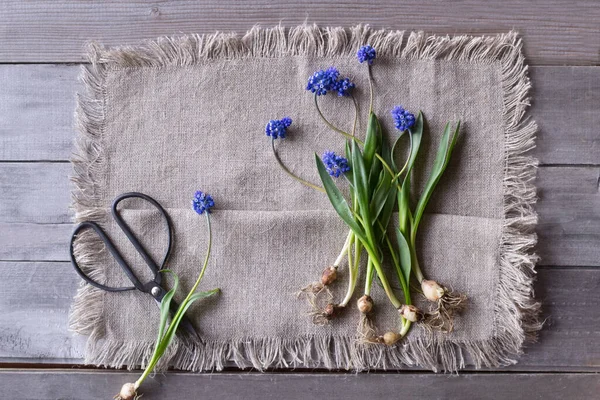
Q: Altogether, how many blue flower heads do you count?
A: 7